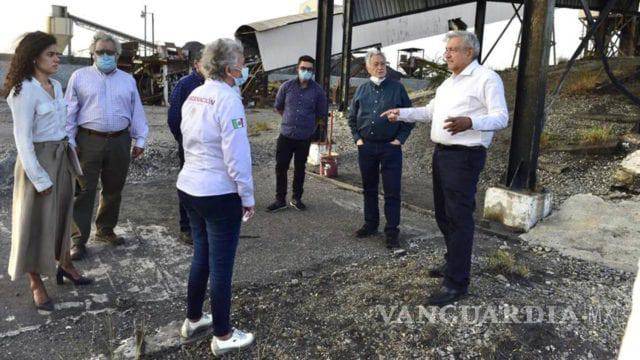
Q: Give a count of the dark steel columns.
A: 4